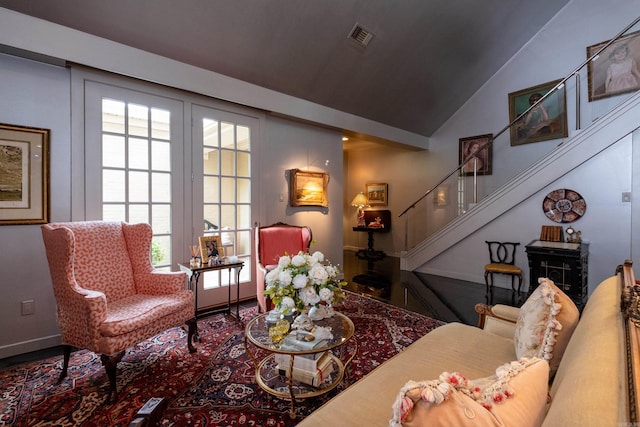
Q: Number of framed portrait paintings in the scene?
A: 3